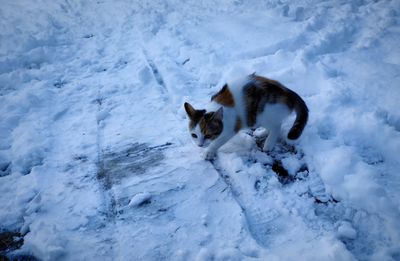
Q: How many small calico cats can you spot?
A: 1